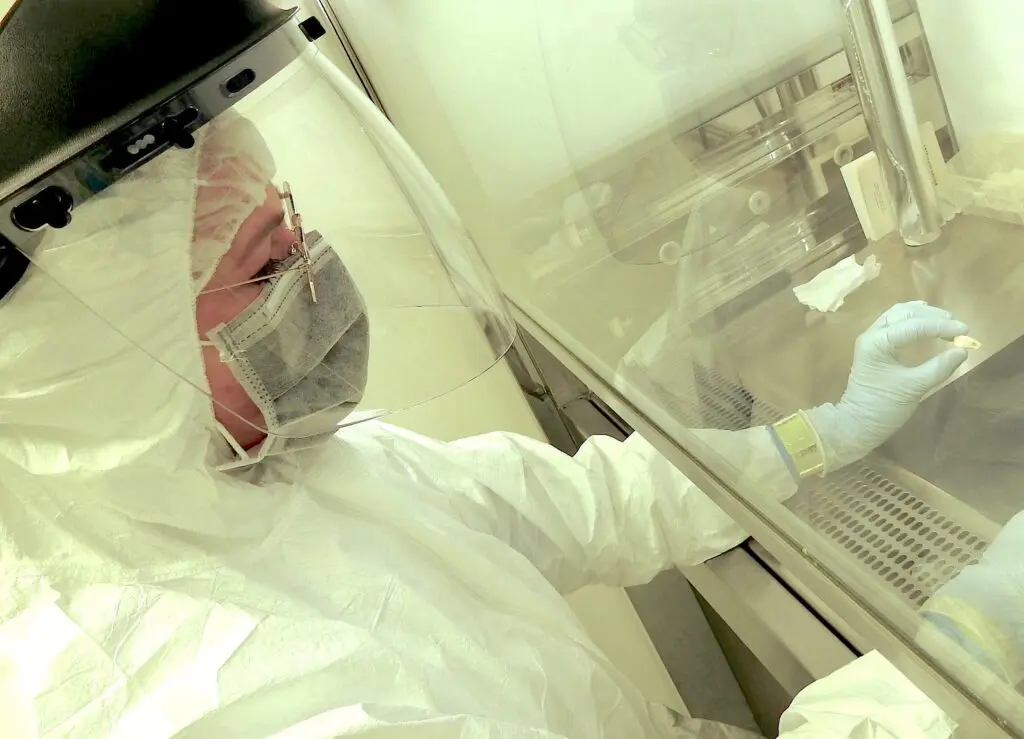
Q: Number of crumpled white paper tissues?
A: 1